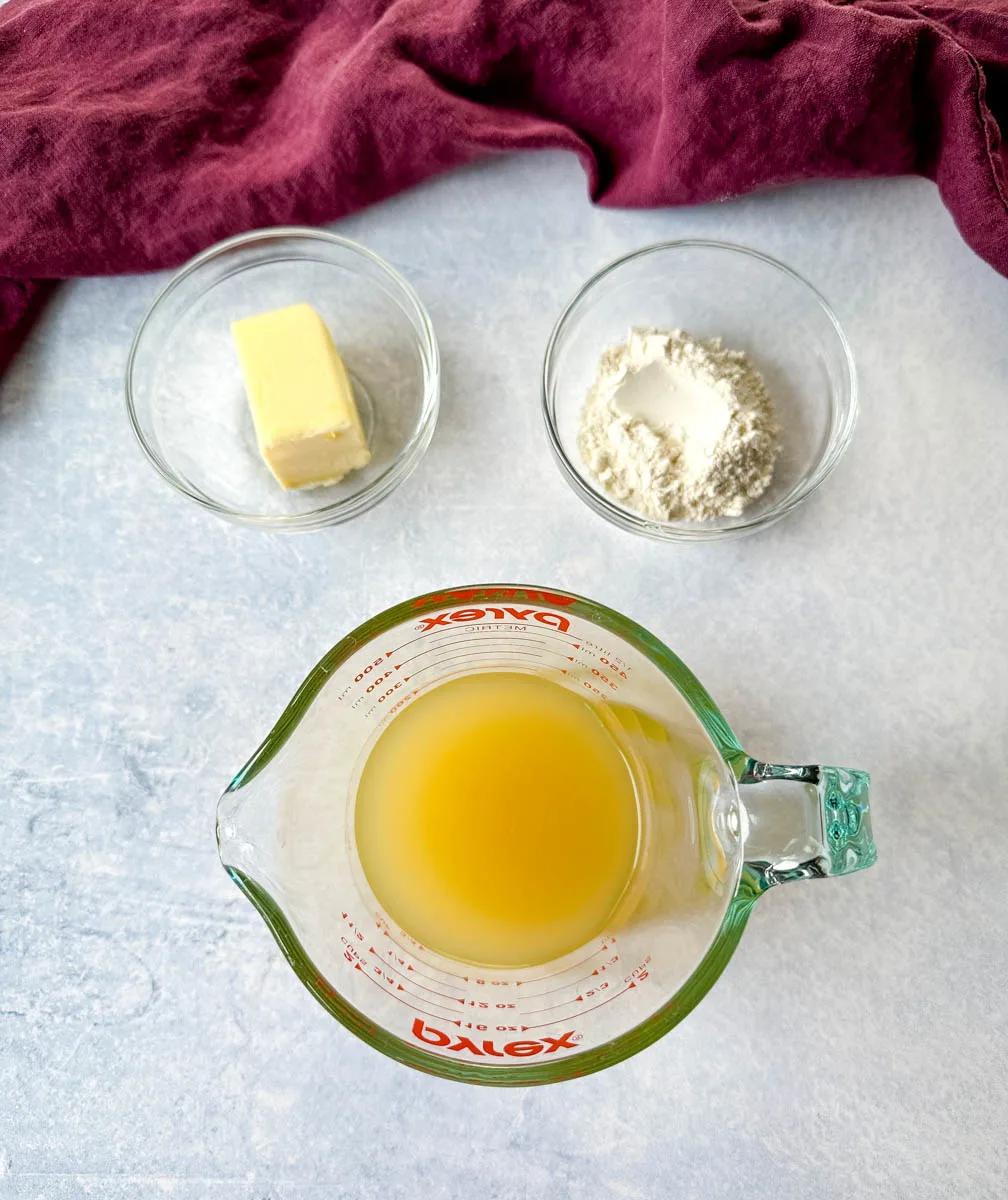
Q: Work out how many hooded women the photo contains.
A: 0